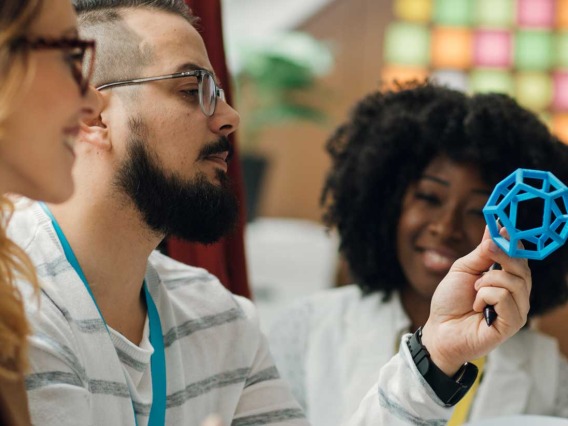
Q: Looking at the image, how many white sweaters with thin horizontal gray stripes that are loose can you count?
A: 1